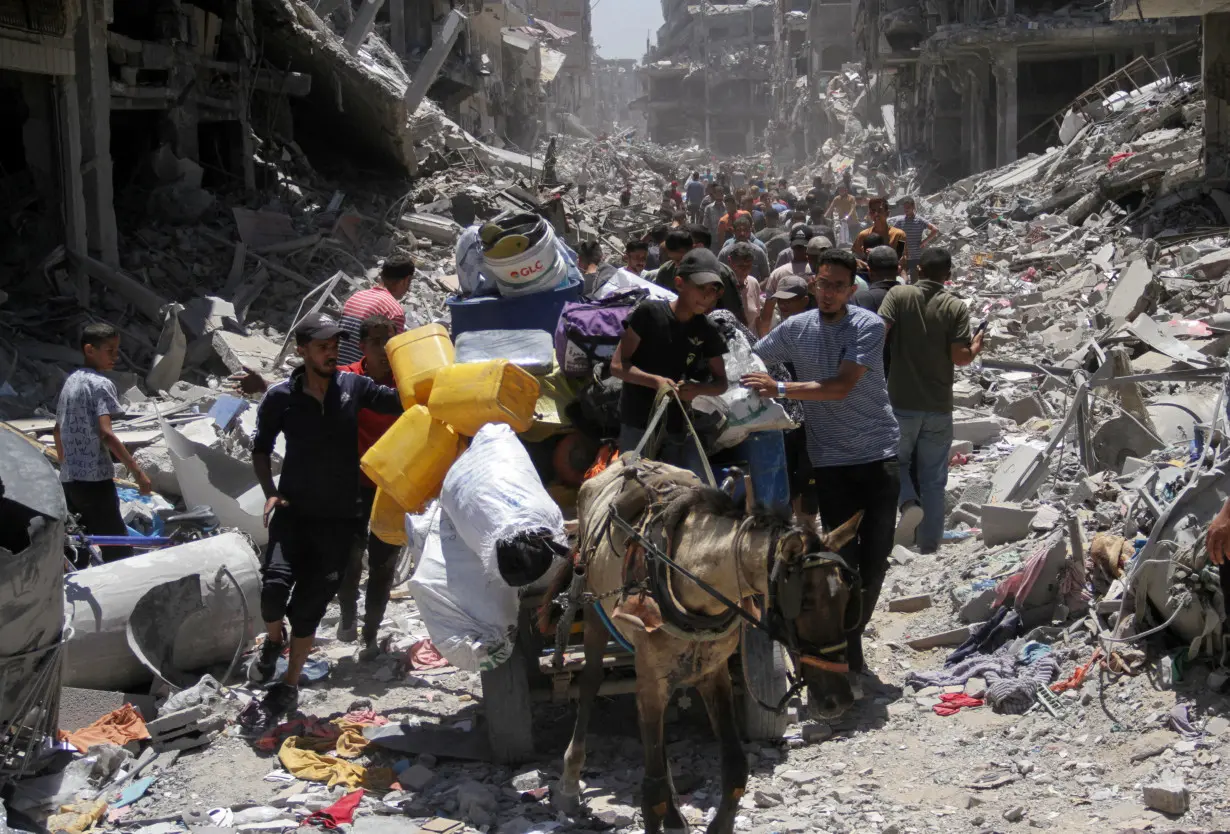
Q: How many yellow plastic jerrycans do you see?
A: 4